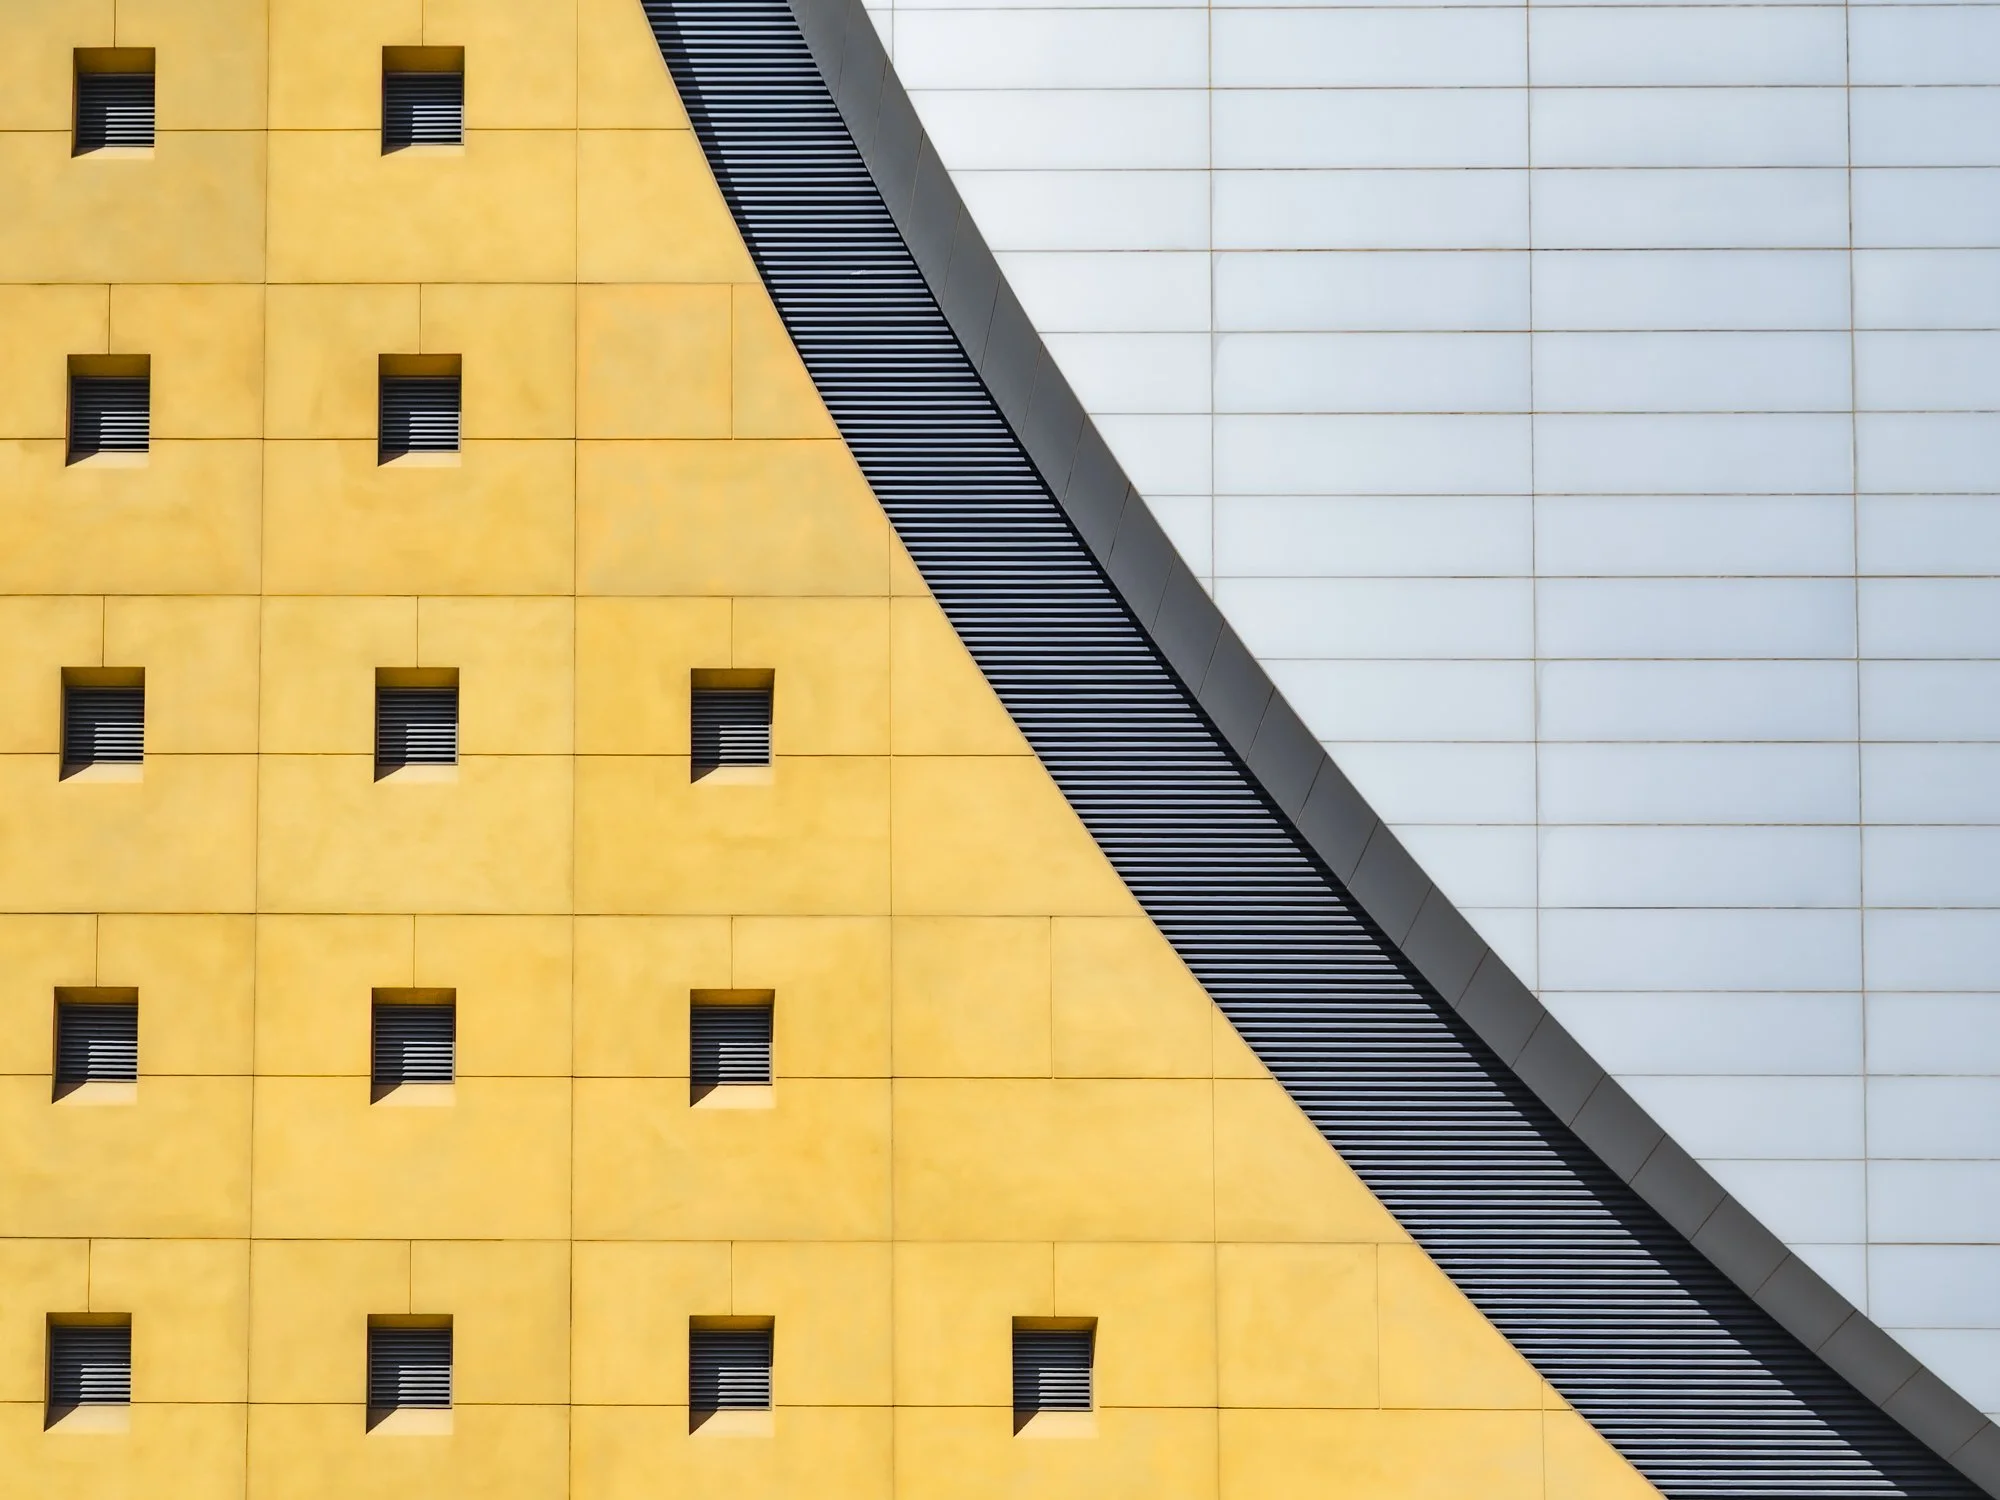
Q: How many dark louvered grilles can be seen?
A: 14